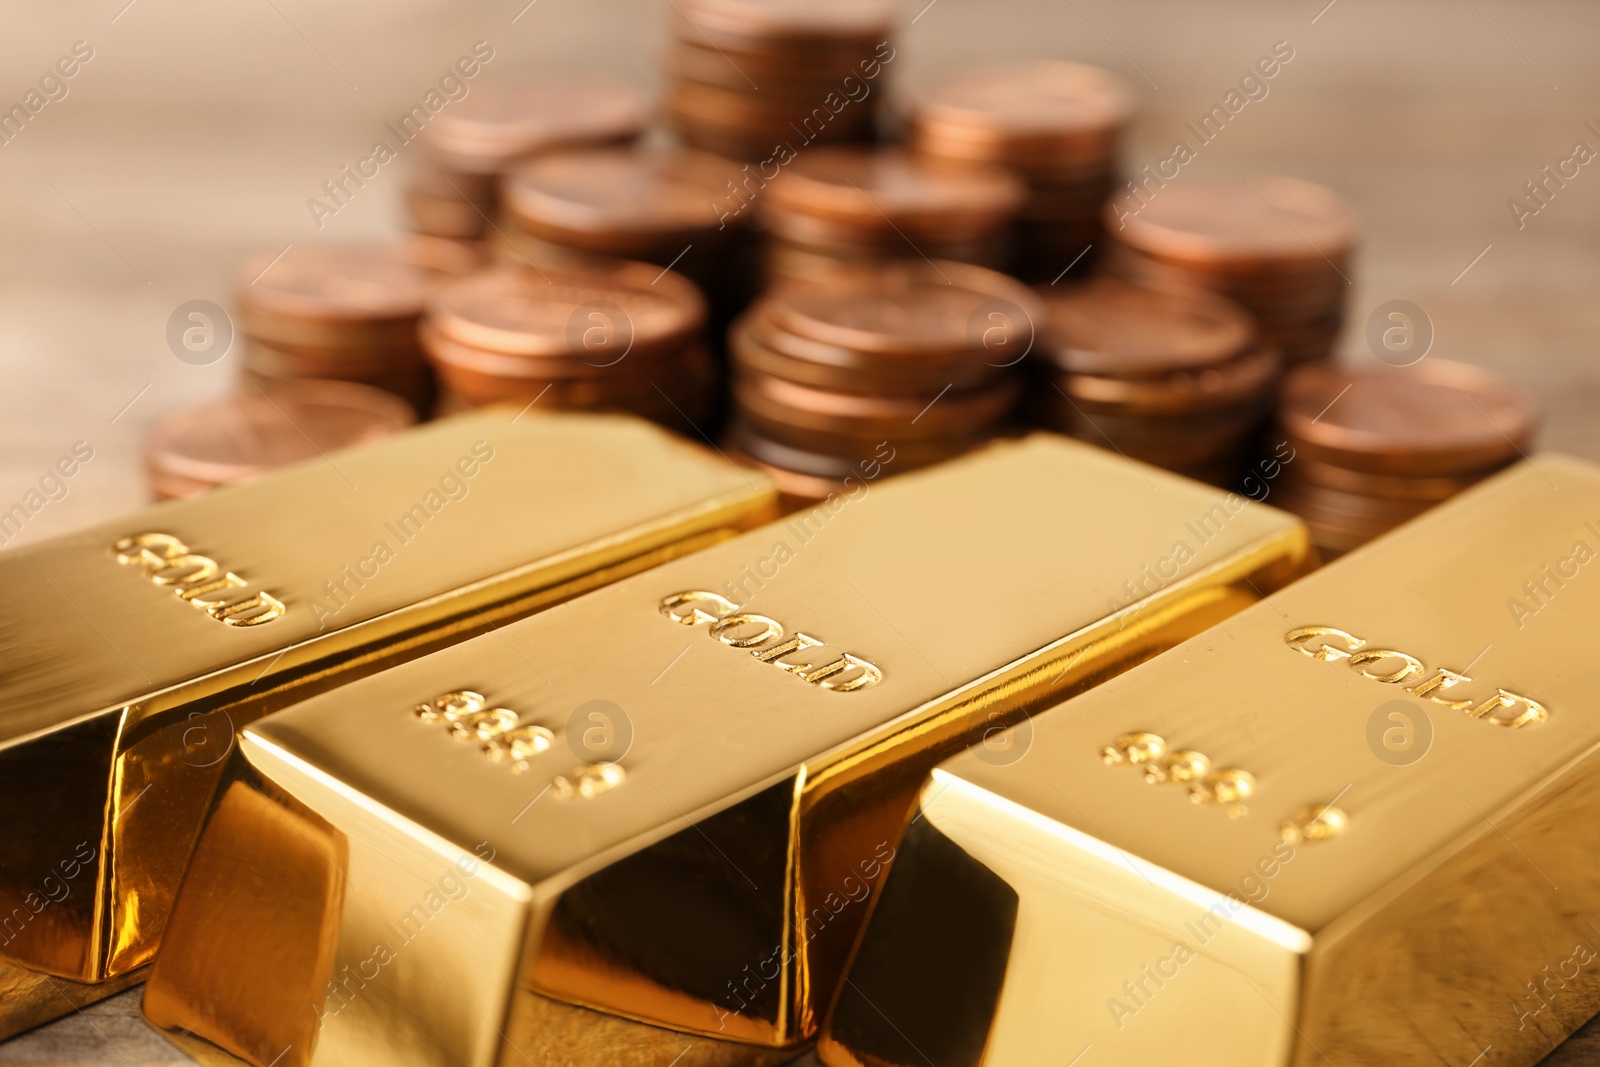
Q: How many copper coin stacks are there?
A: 12